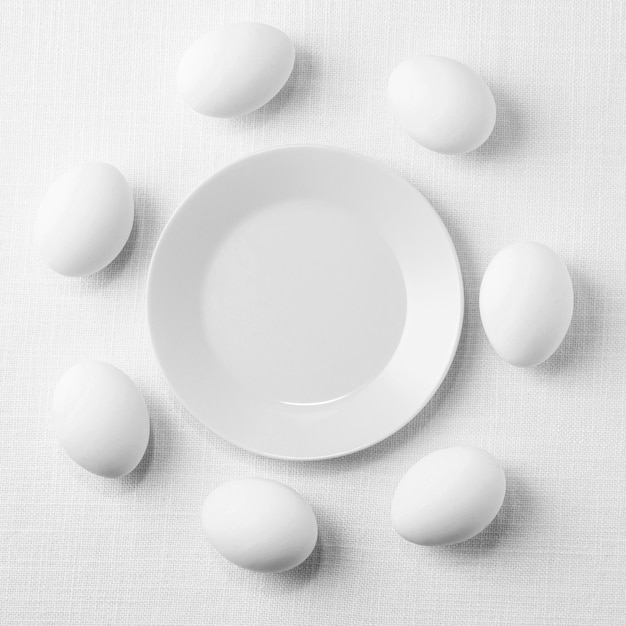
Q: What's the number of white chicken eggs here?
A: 7